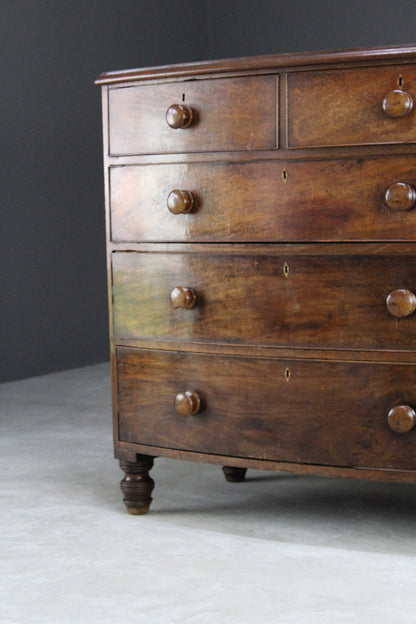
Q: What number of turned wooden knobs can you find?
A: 8